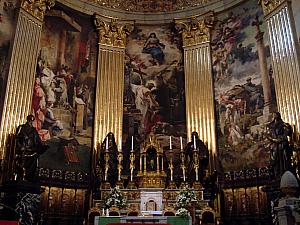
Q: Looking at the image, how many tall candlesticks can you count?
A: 6